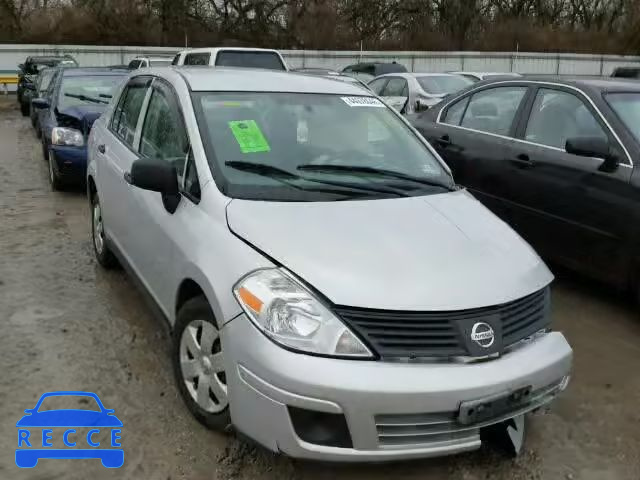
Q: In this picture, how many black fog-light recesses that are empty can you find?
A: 1